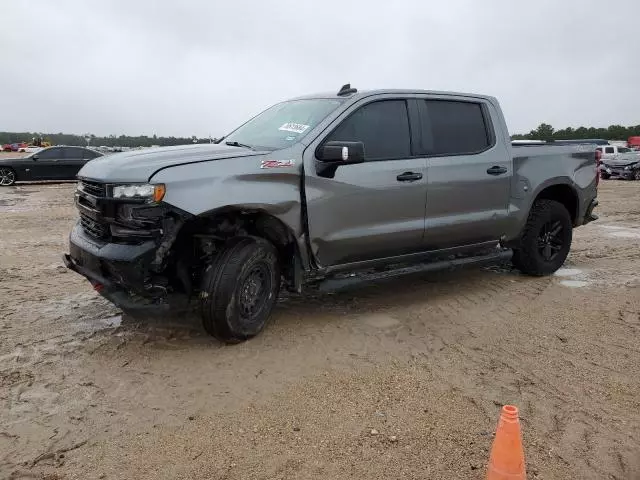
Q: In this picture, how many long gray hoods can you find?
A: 1